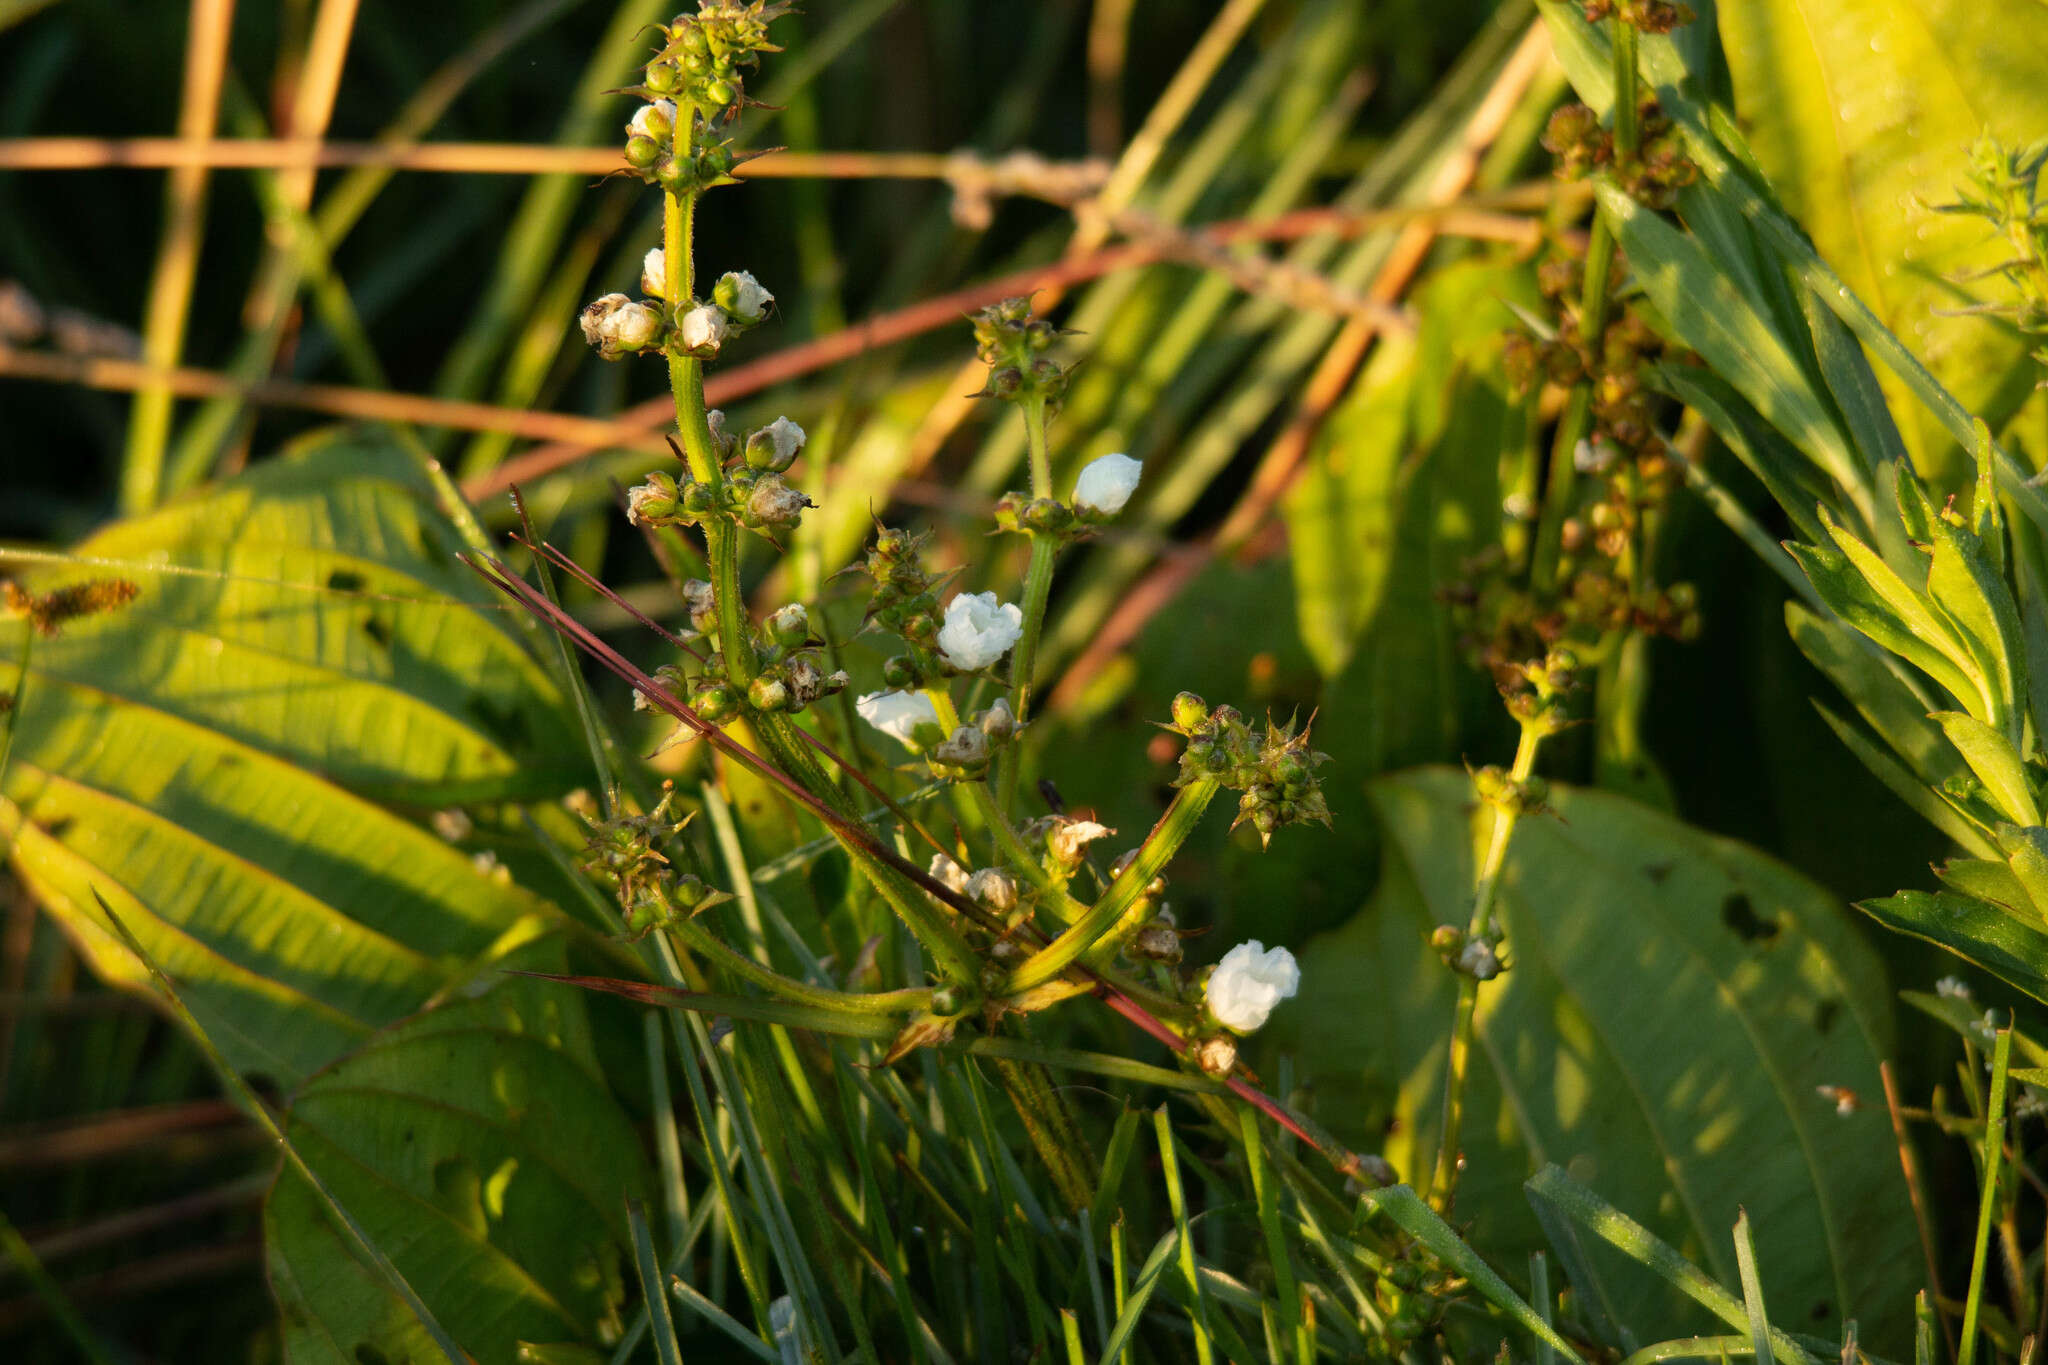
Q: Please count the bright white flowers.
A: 4